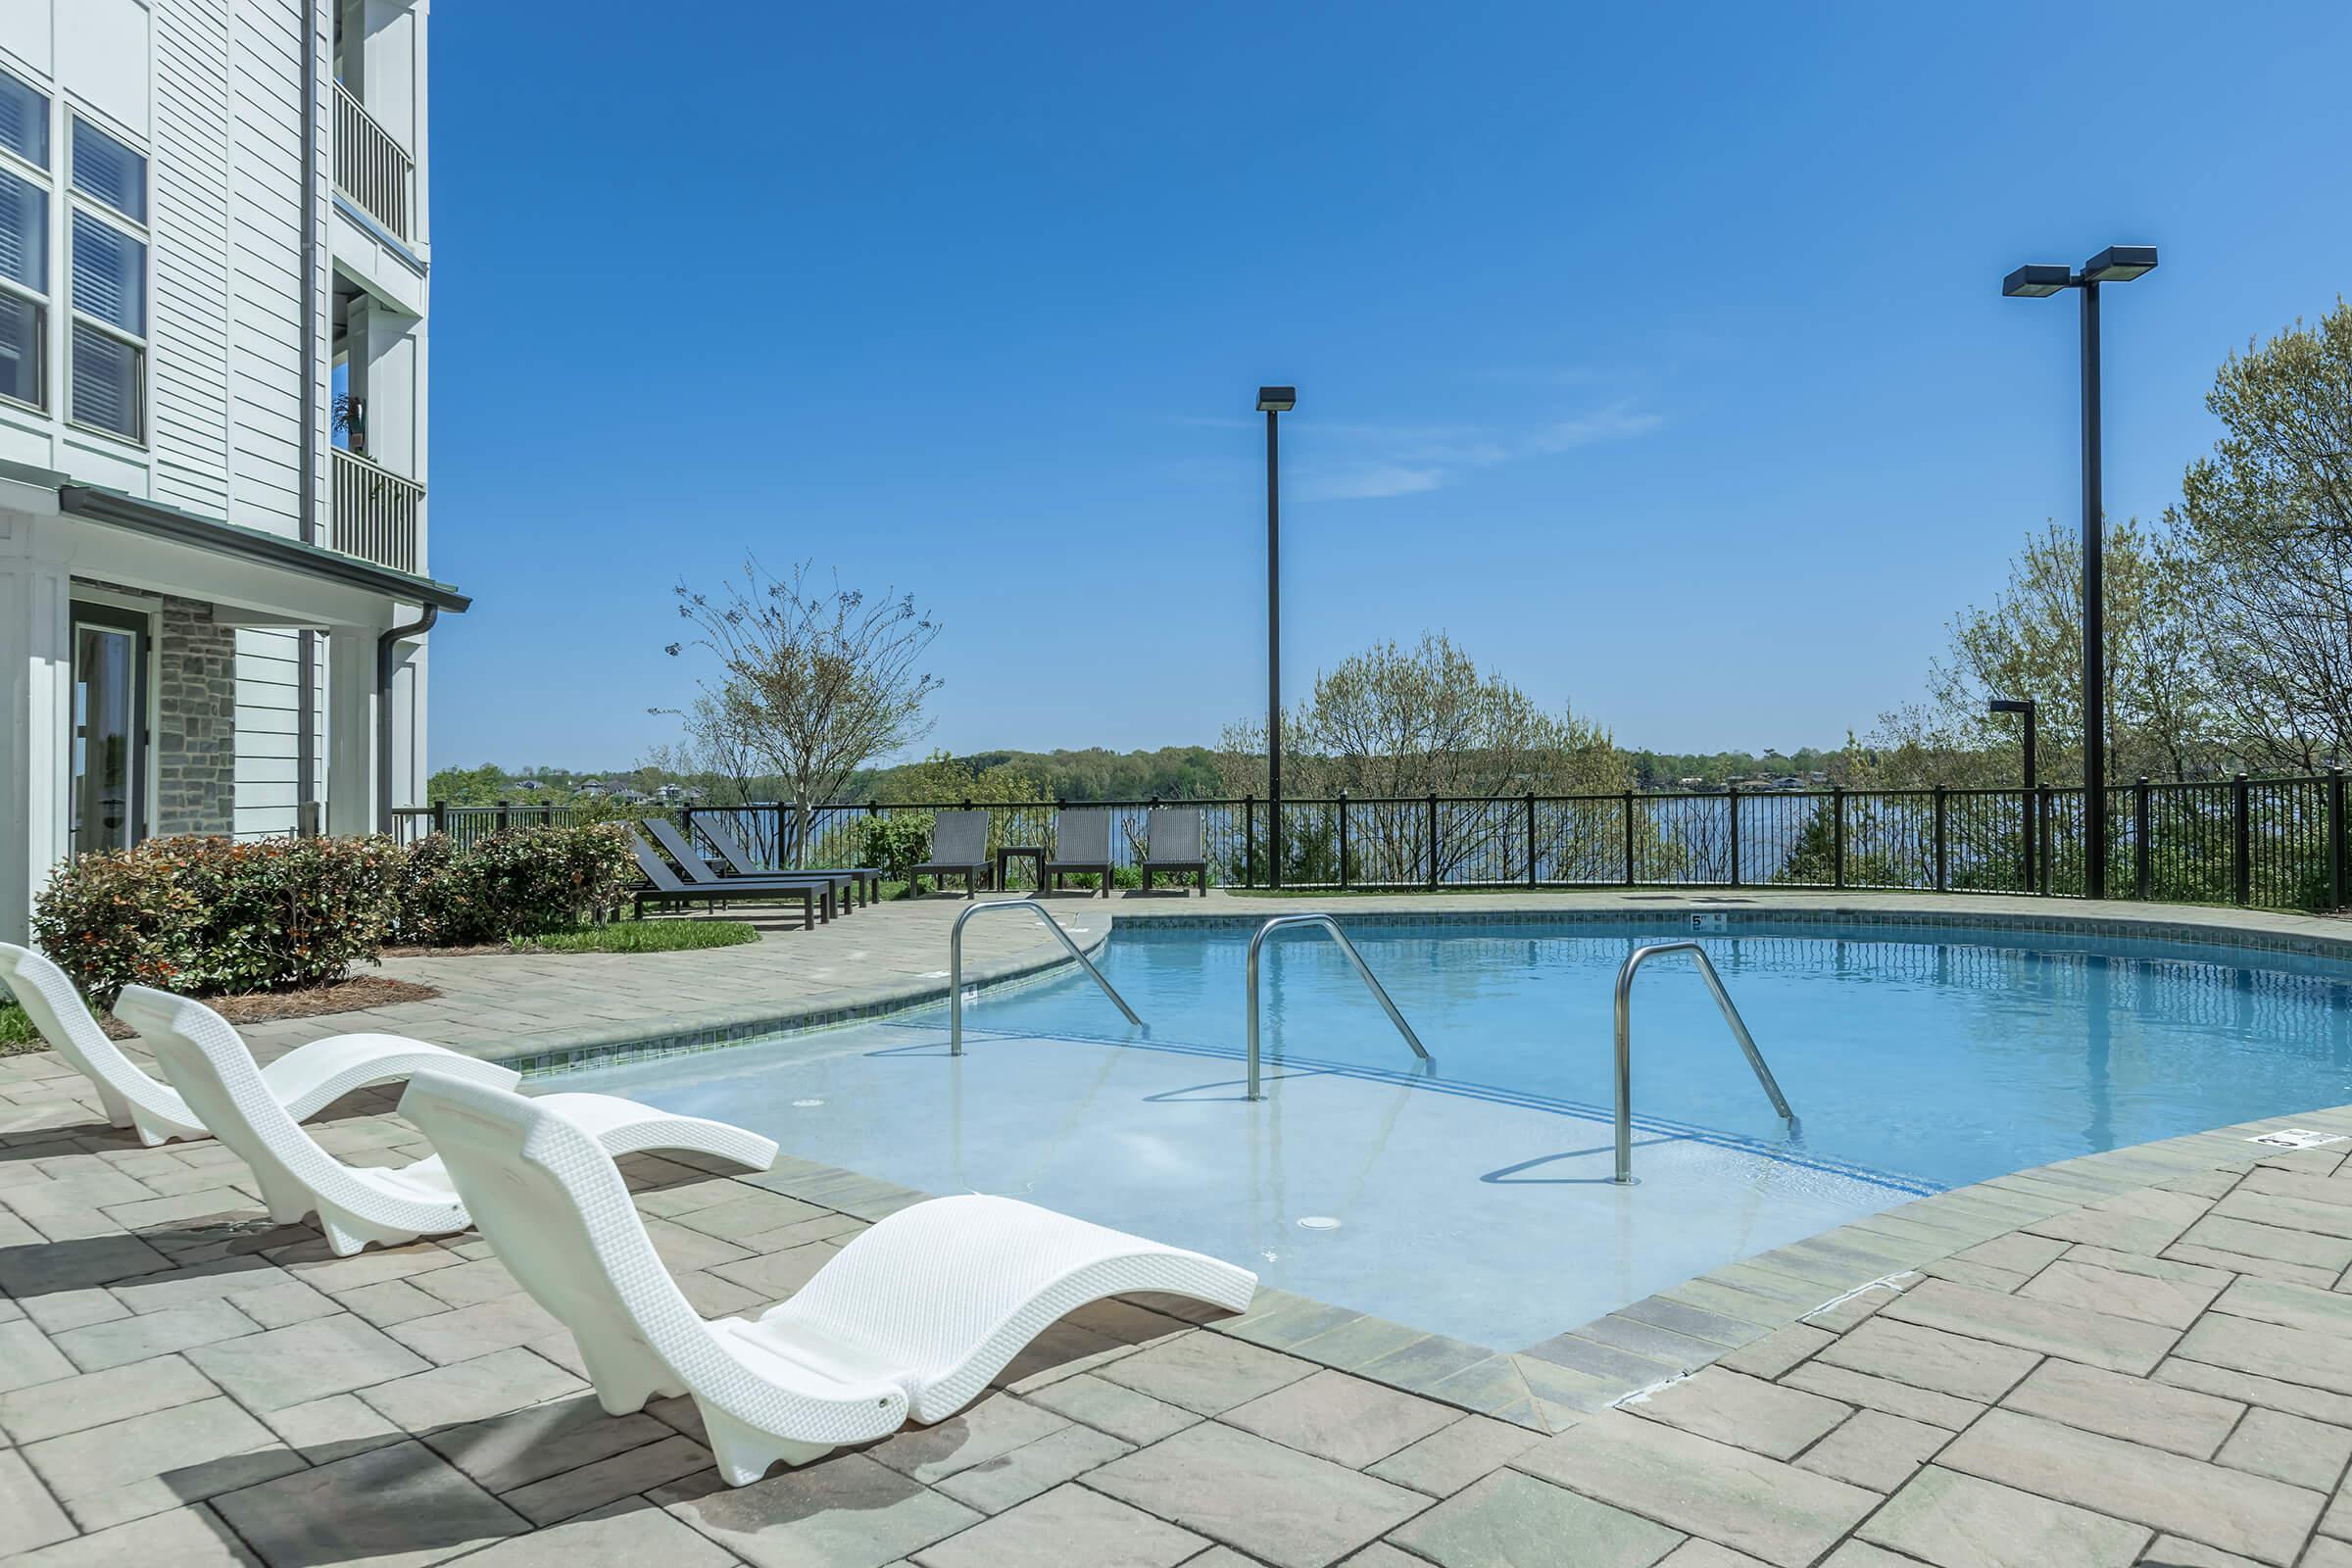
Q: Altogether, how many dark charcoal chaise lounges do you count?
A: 6